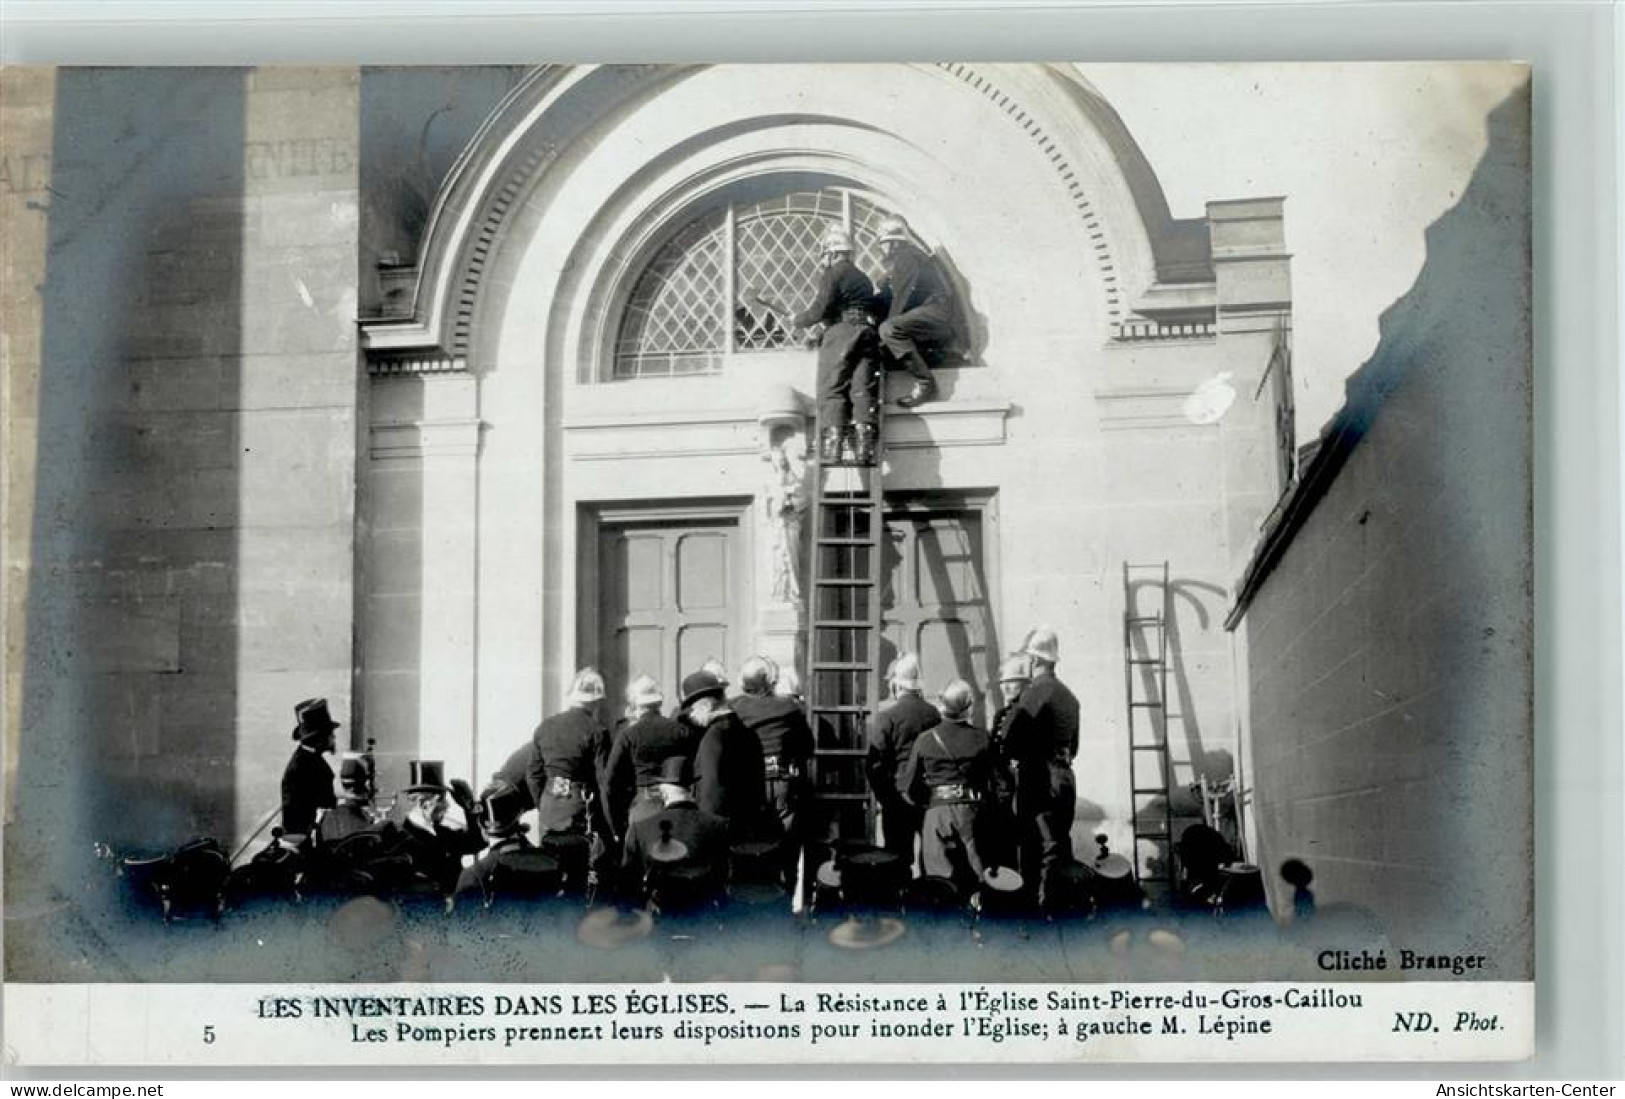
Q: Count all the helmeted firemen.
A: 11